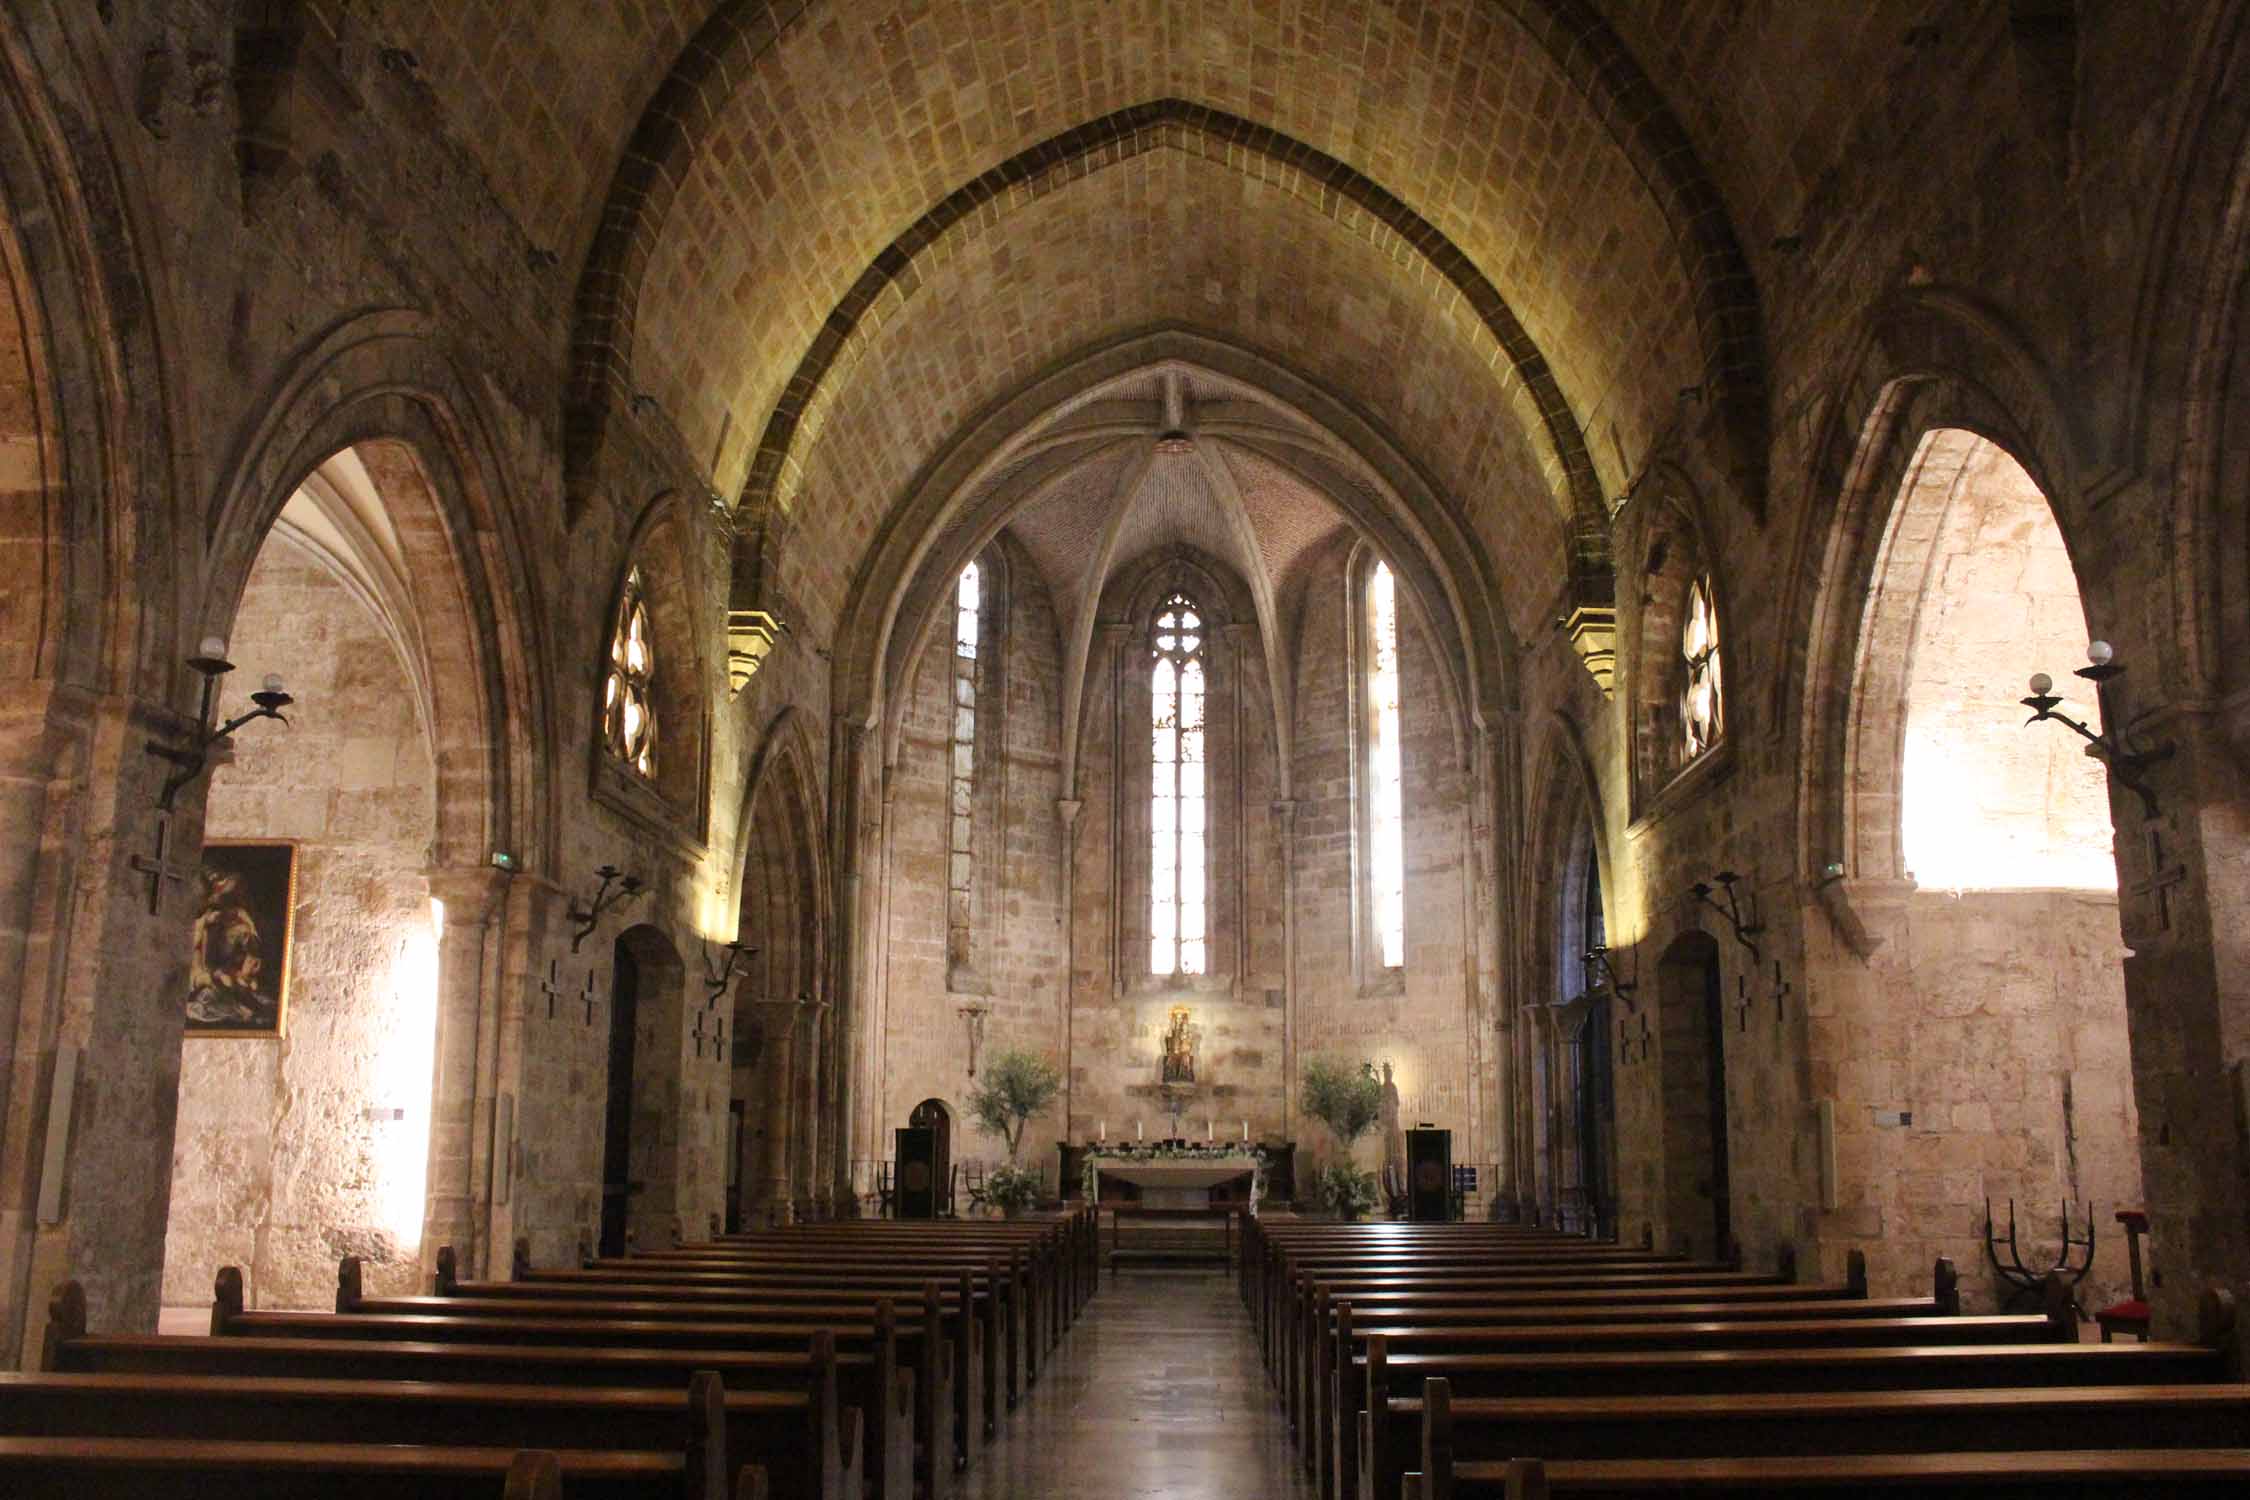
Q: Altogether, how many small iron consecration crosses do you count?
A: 10